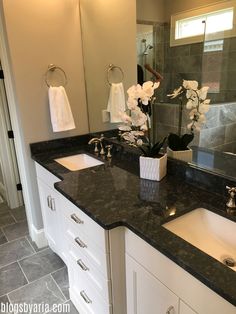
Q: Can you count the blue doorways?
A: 0